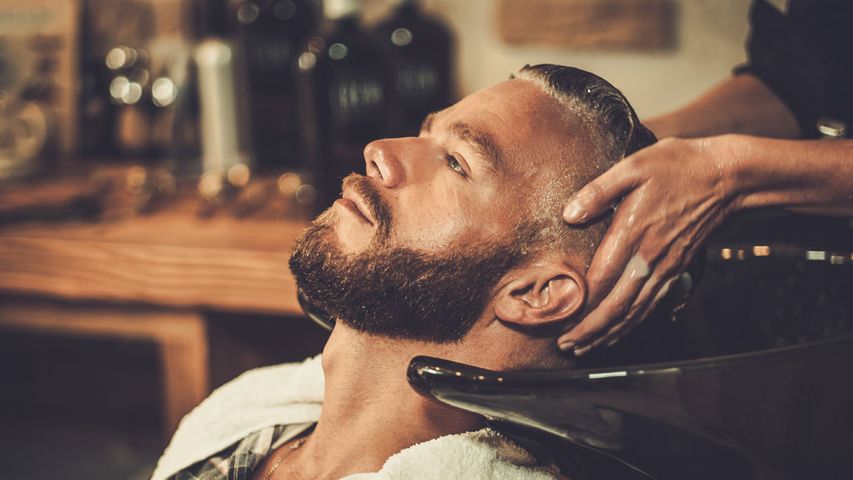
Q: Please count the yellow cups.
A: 0